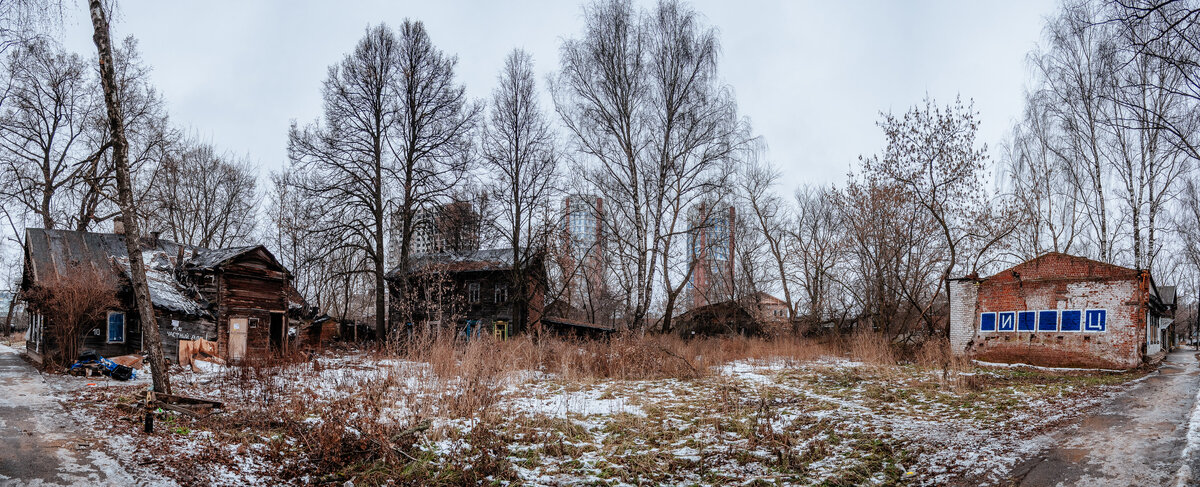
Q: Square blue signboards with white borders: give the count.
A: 6